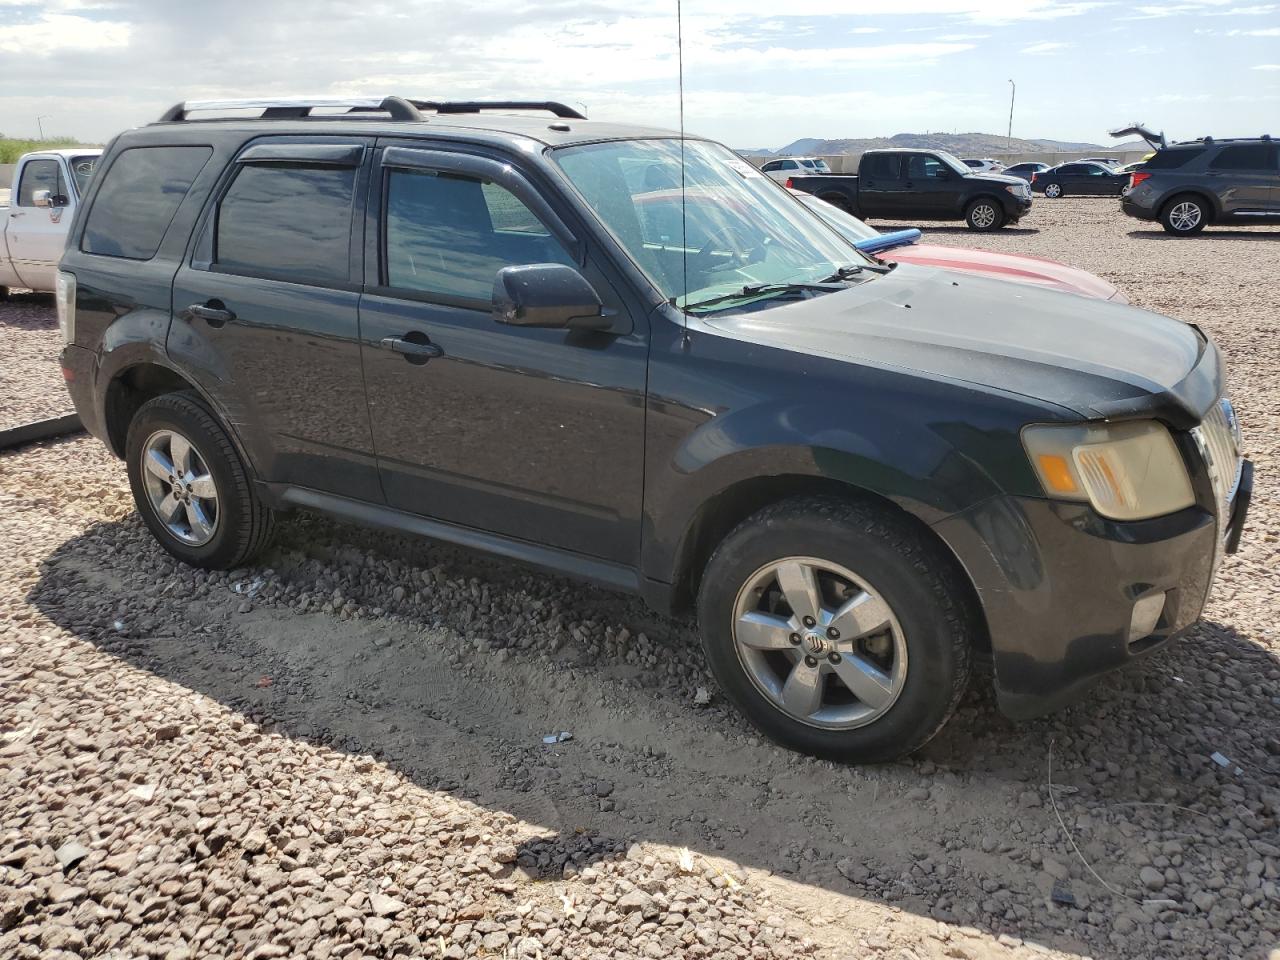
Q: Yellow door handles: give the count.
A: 0